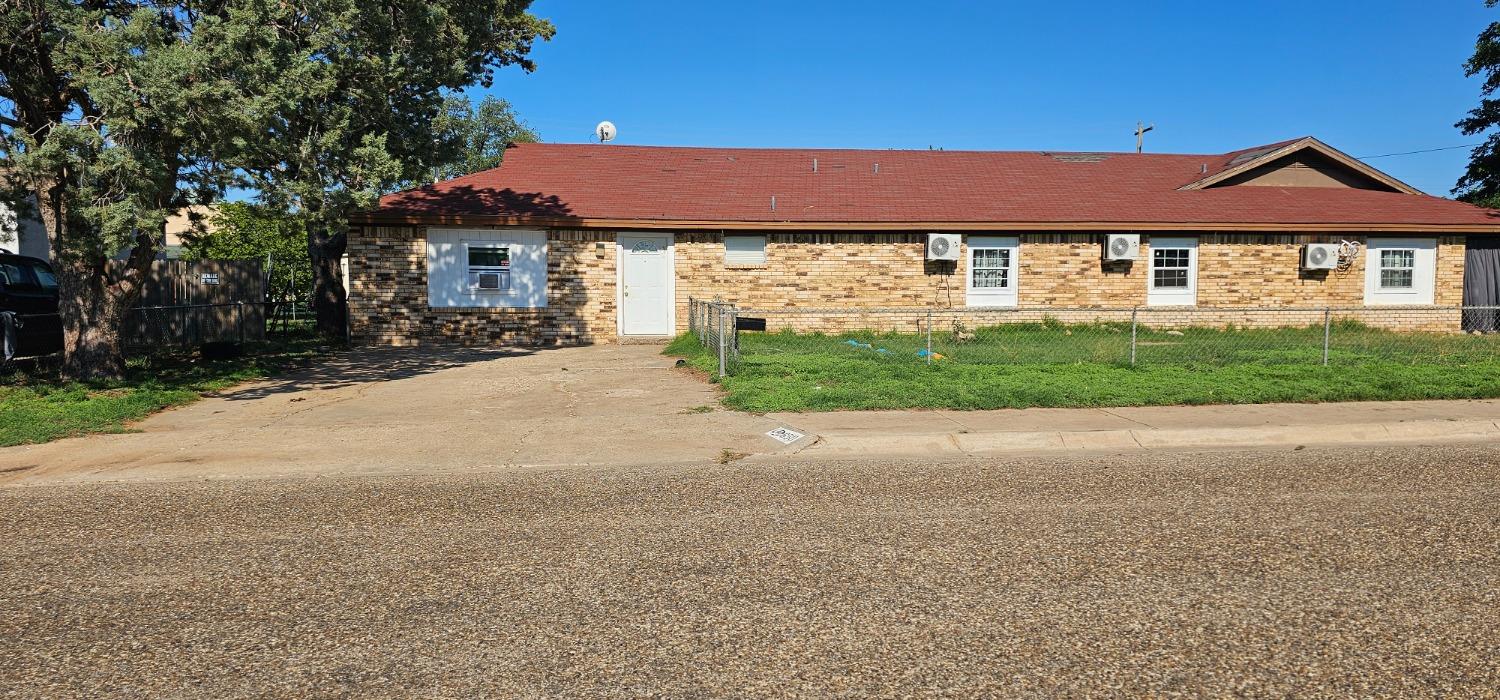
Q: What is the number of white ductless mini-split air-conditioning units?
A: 3